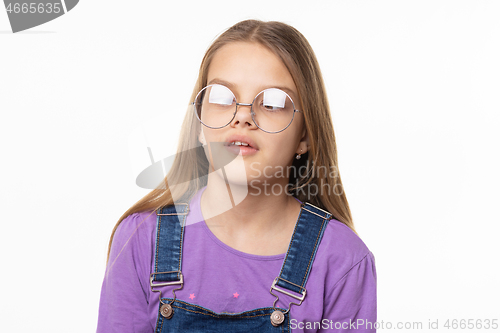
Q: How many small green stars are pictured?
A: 0